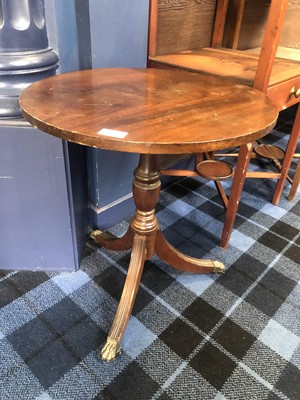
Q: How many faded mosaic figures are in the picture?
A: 0